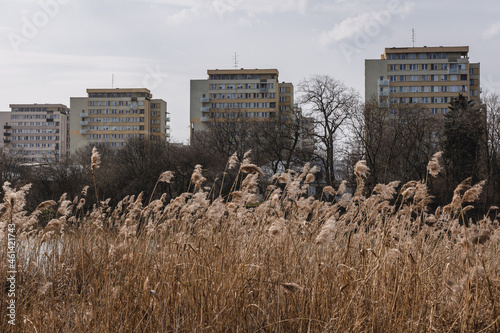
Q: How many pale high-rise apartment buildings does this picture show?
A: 4